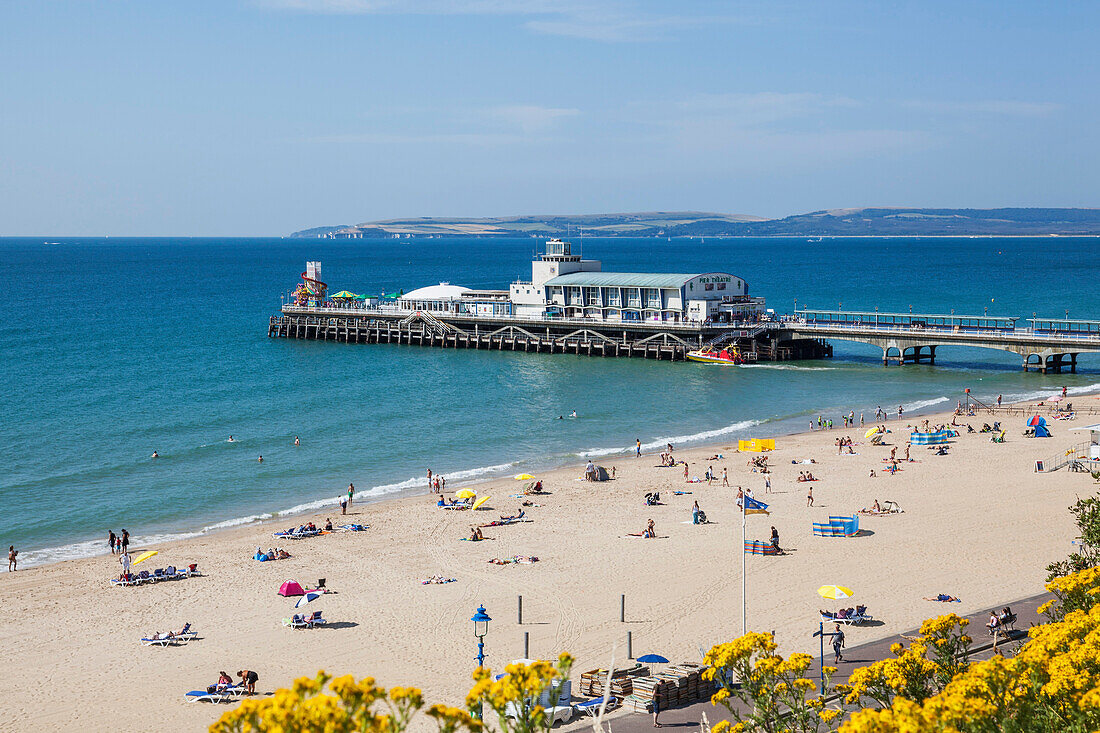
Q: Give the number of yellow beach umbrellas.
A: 6